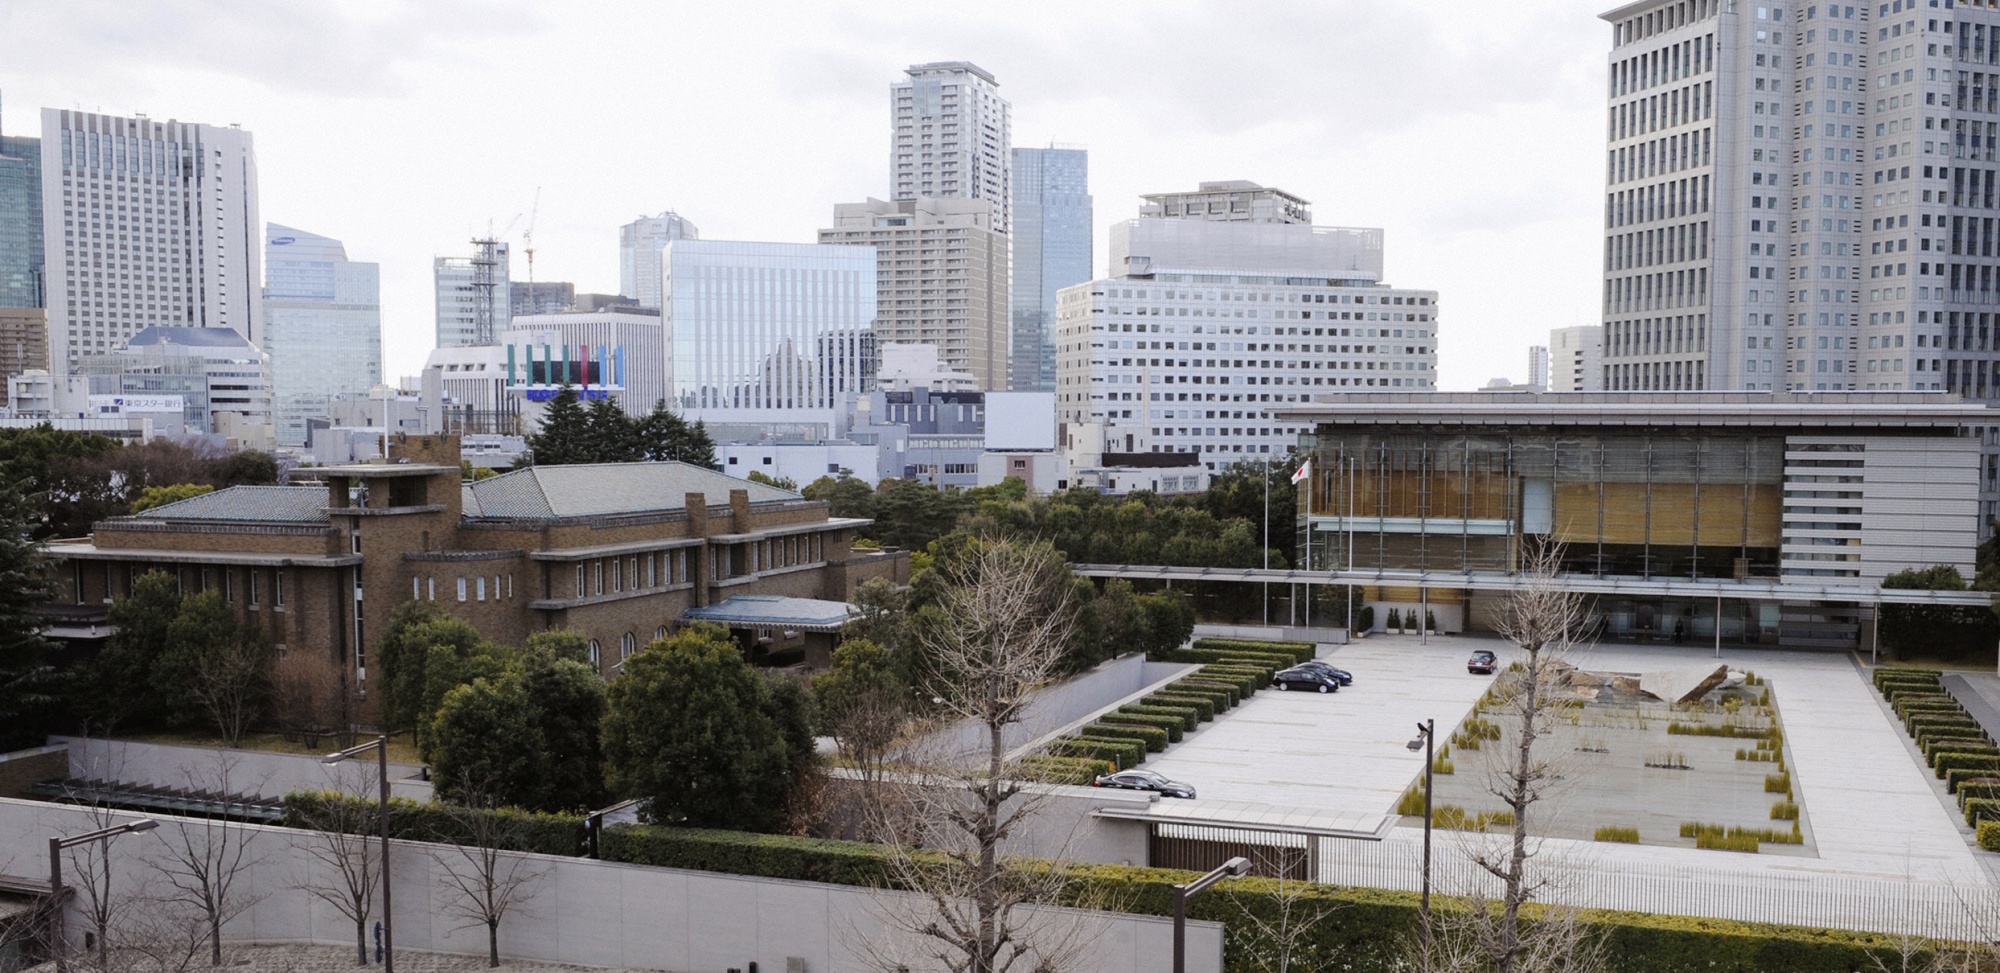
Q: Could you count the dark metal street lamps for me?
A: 4